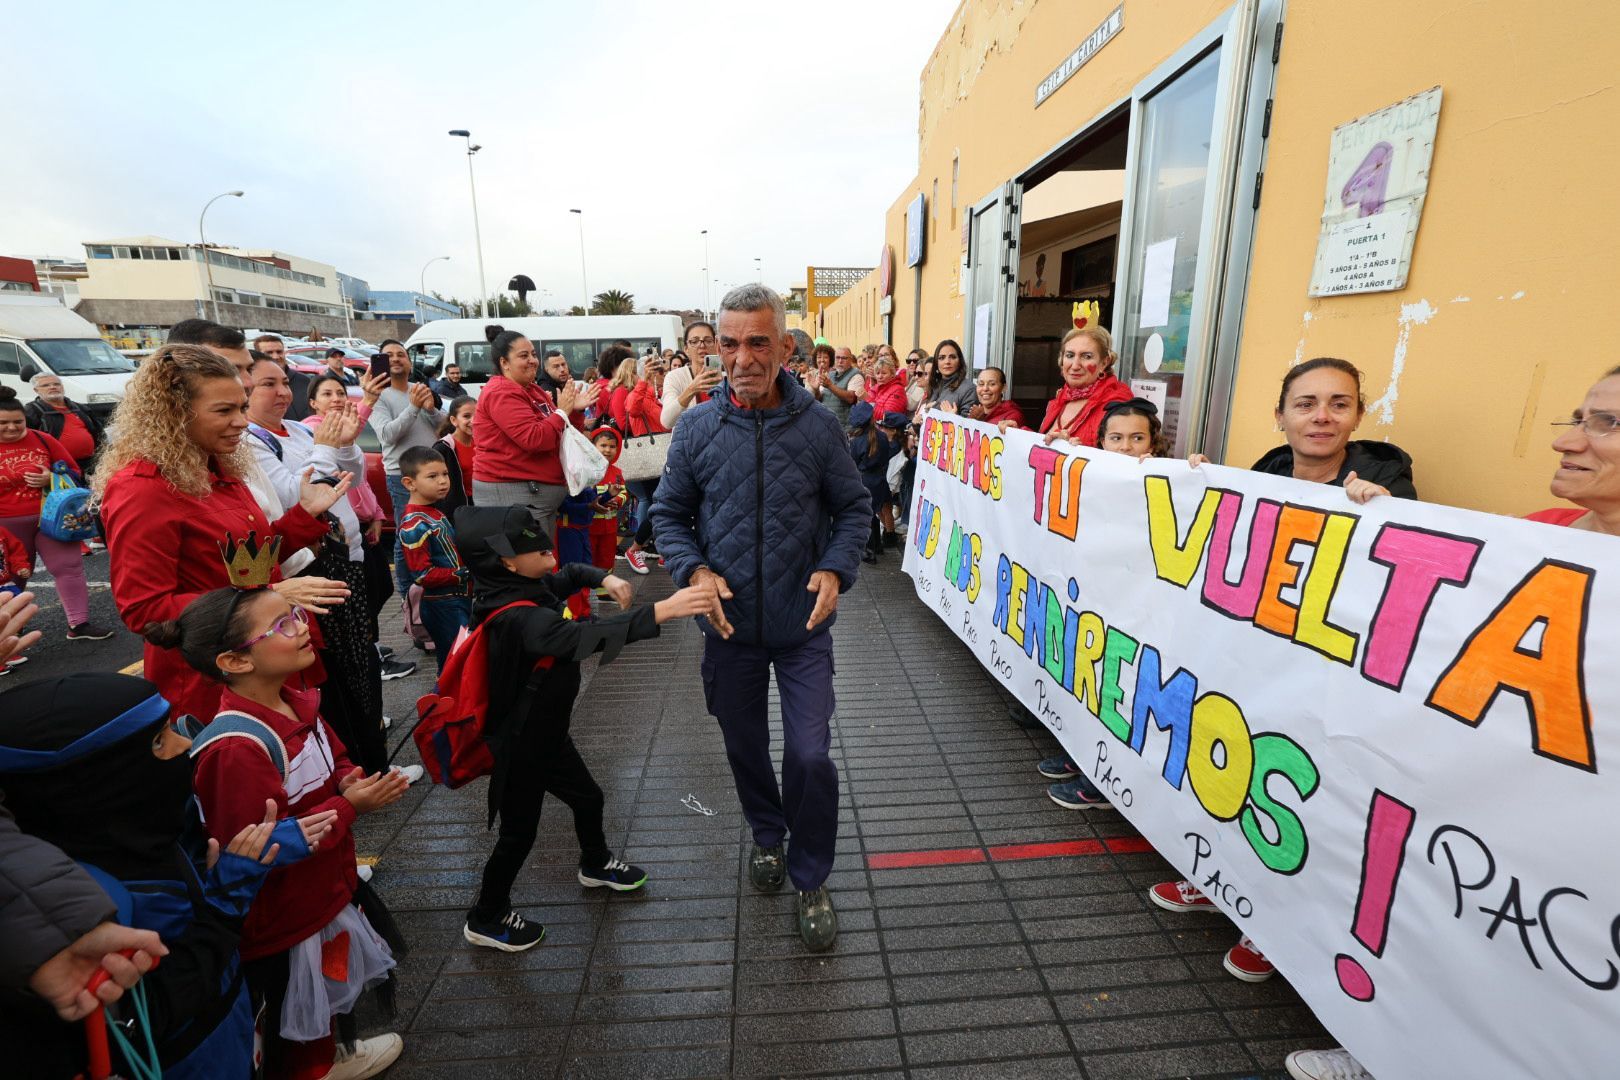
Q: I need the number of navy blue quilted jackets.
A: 1